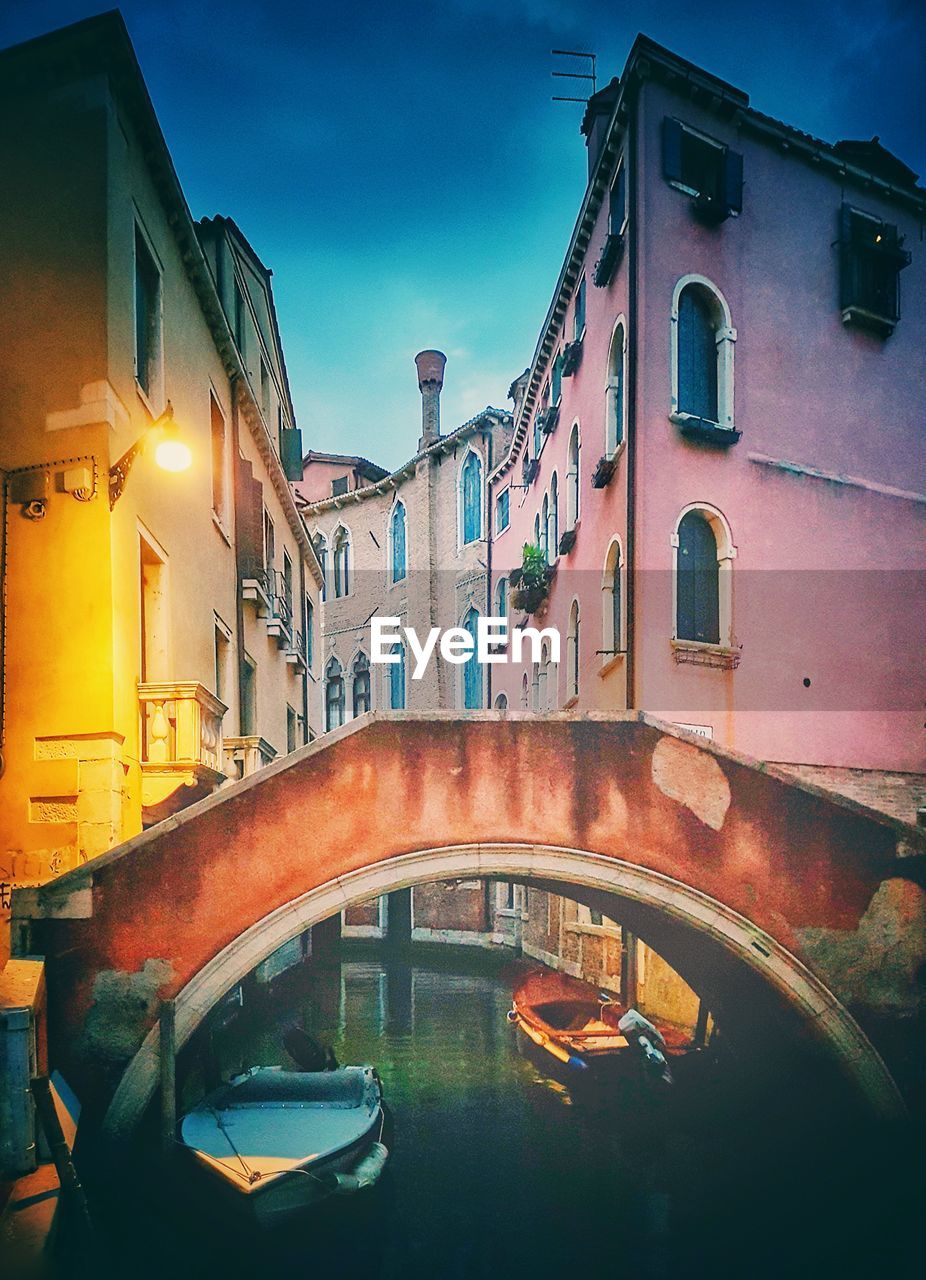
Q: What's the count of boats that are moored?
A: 2